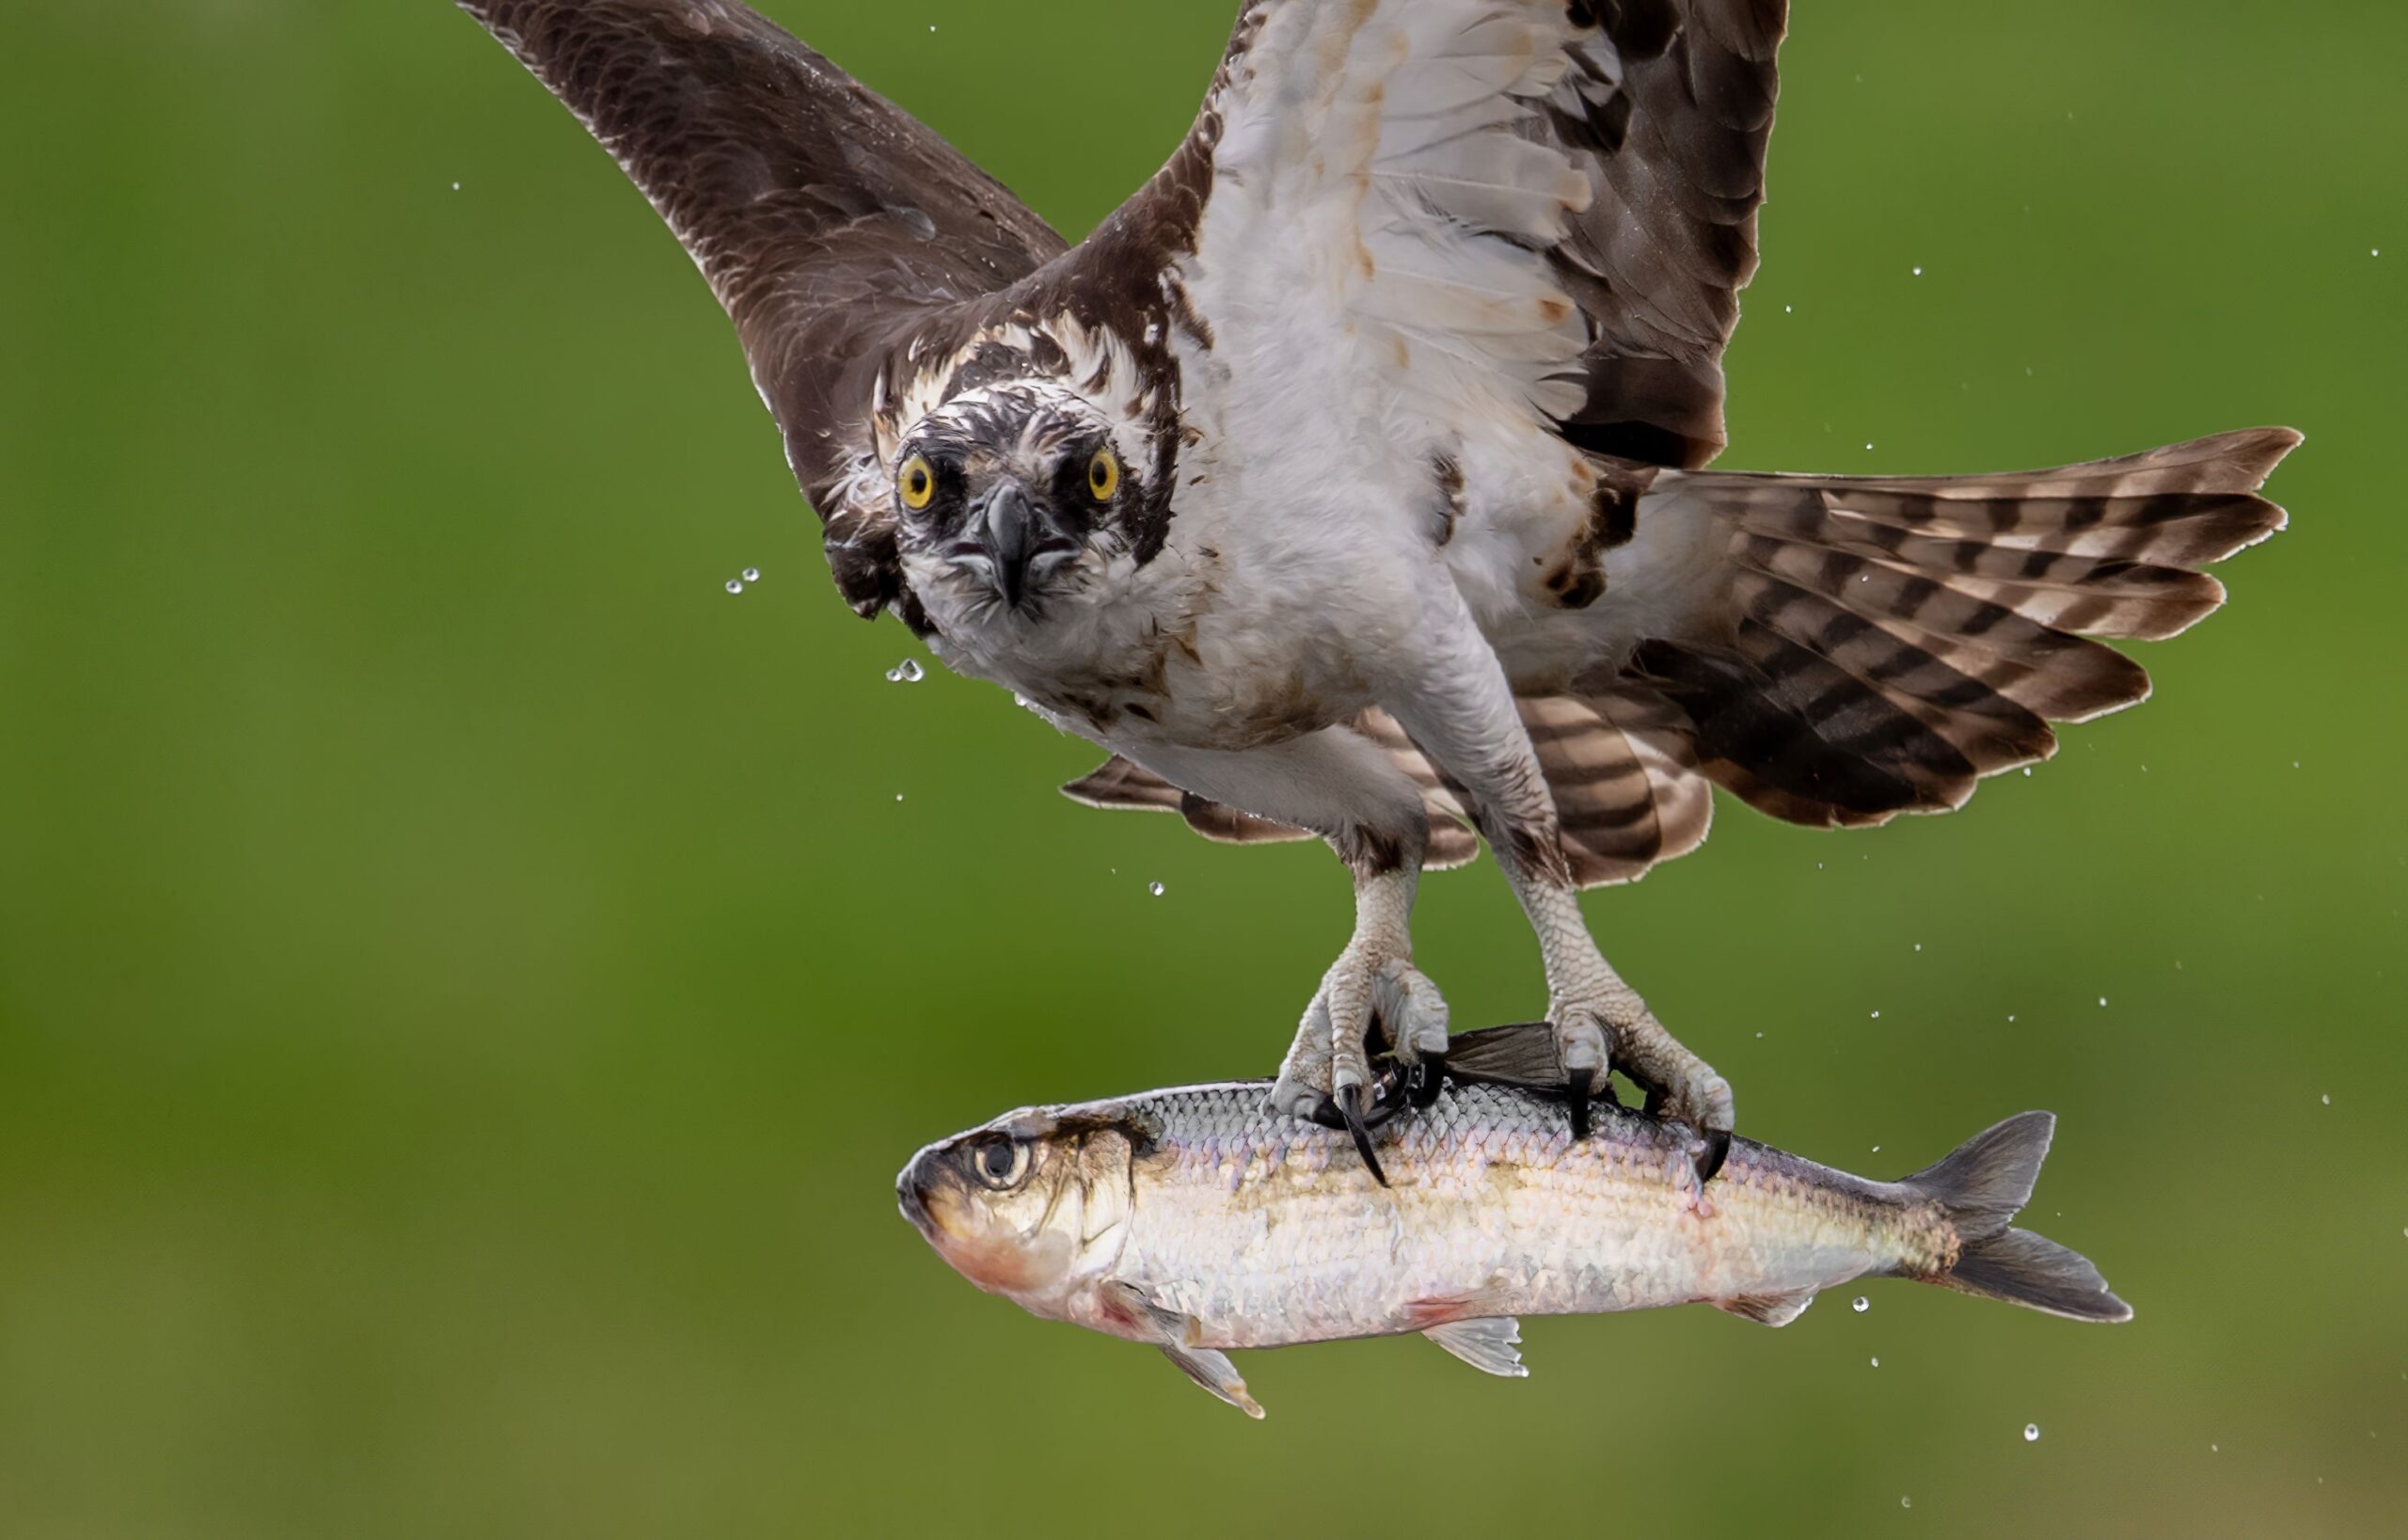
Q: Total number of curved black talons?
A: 5